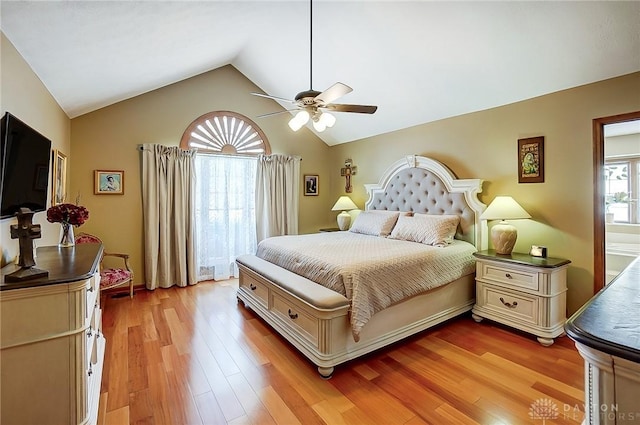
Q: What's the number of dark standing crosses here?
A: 1